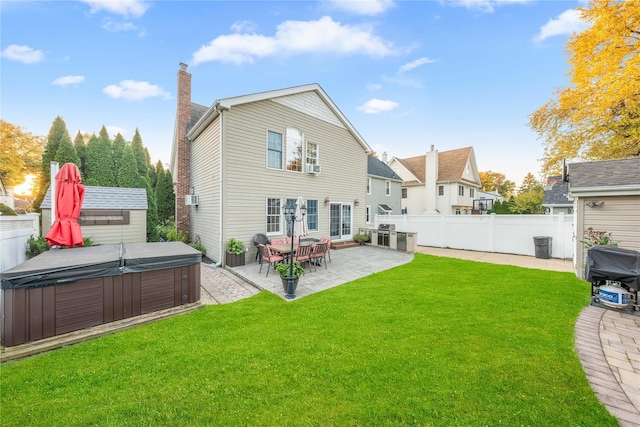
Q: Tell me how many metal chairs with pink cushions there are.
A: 6